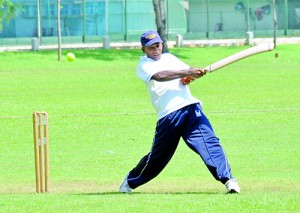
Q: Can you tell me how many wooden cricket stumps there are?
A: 3